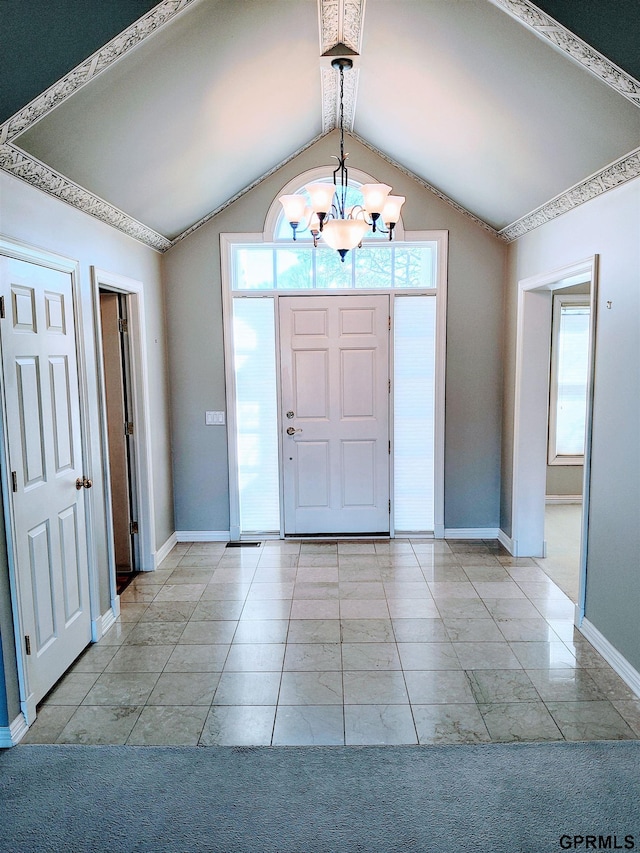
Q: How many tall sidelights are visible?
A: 2